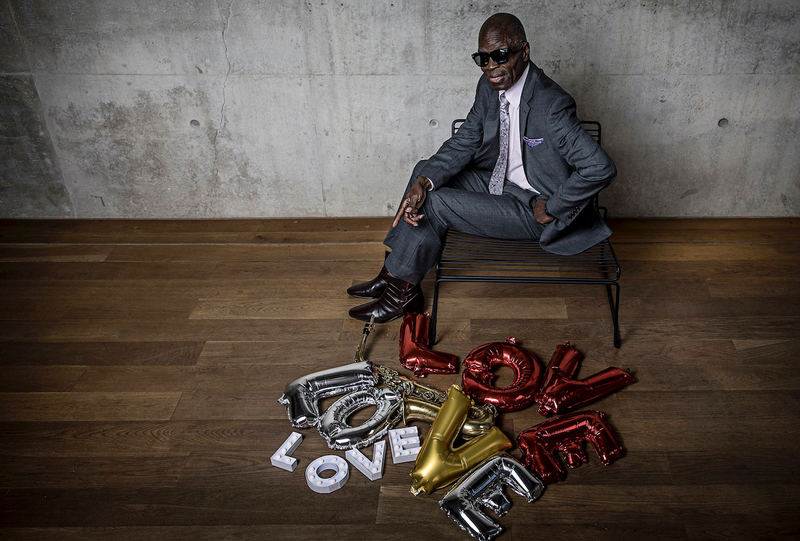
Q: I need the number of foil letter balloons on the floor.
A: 8